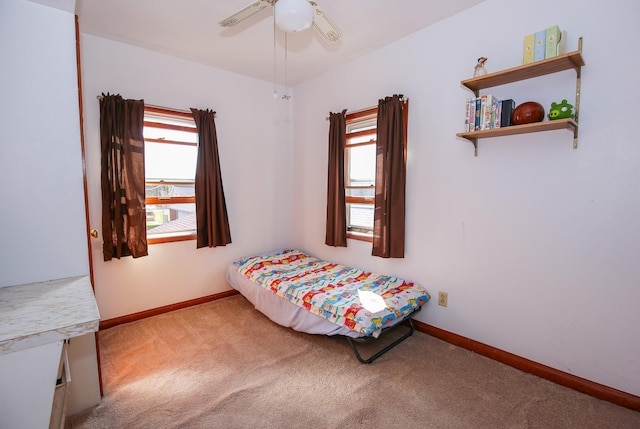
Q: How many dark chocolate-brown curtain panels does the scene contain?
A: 4